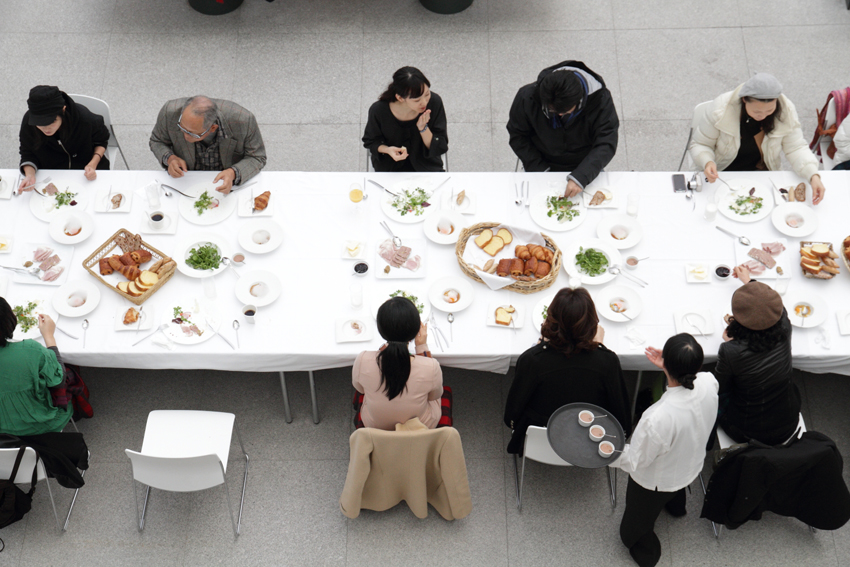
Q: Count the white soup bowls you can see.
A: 10